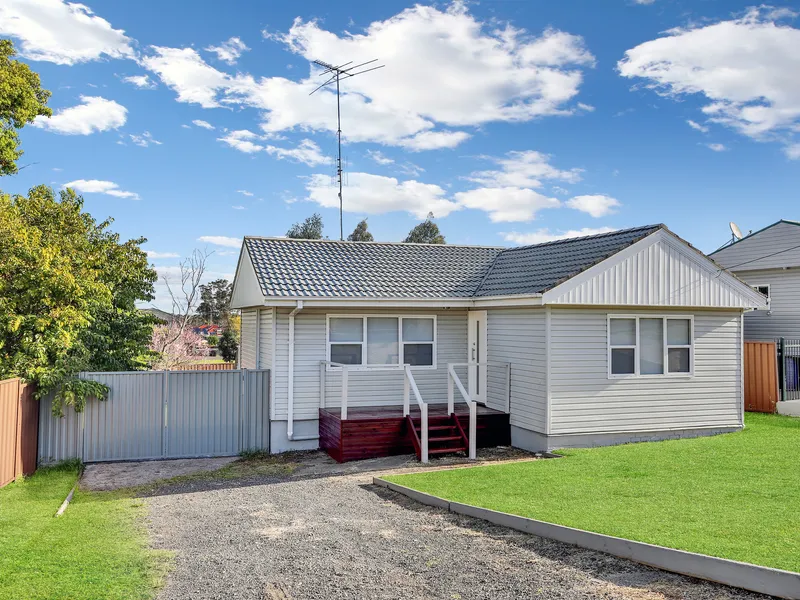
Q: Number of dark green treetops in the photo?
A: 3